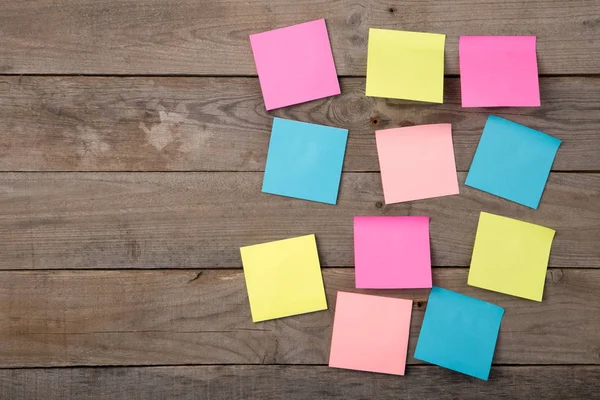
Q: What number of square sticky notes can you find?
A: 11